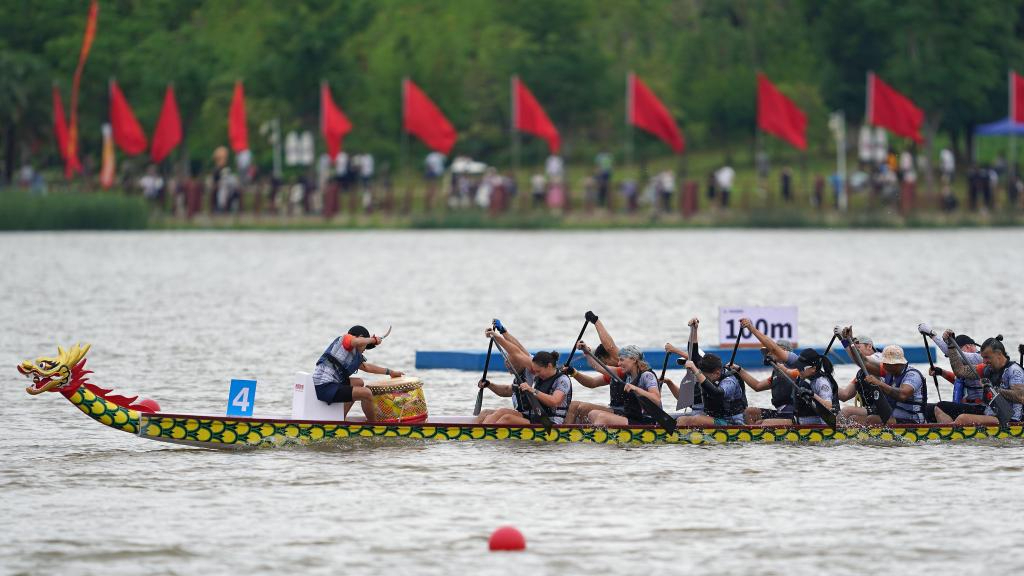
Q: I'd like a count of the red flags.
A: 11